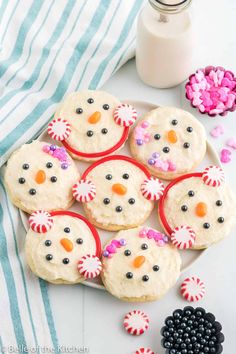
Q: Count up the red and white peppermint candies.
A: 11